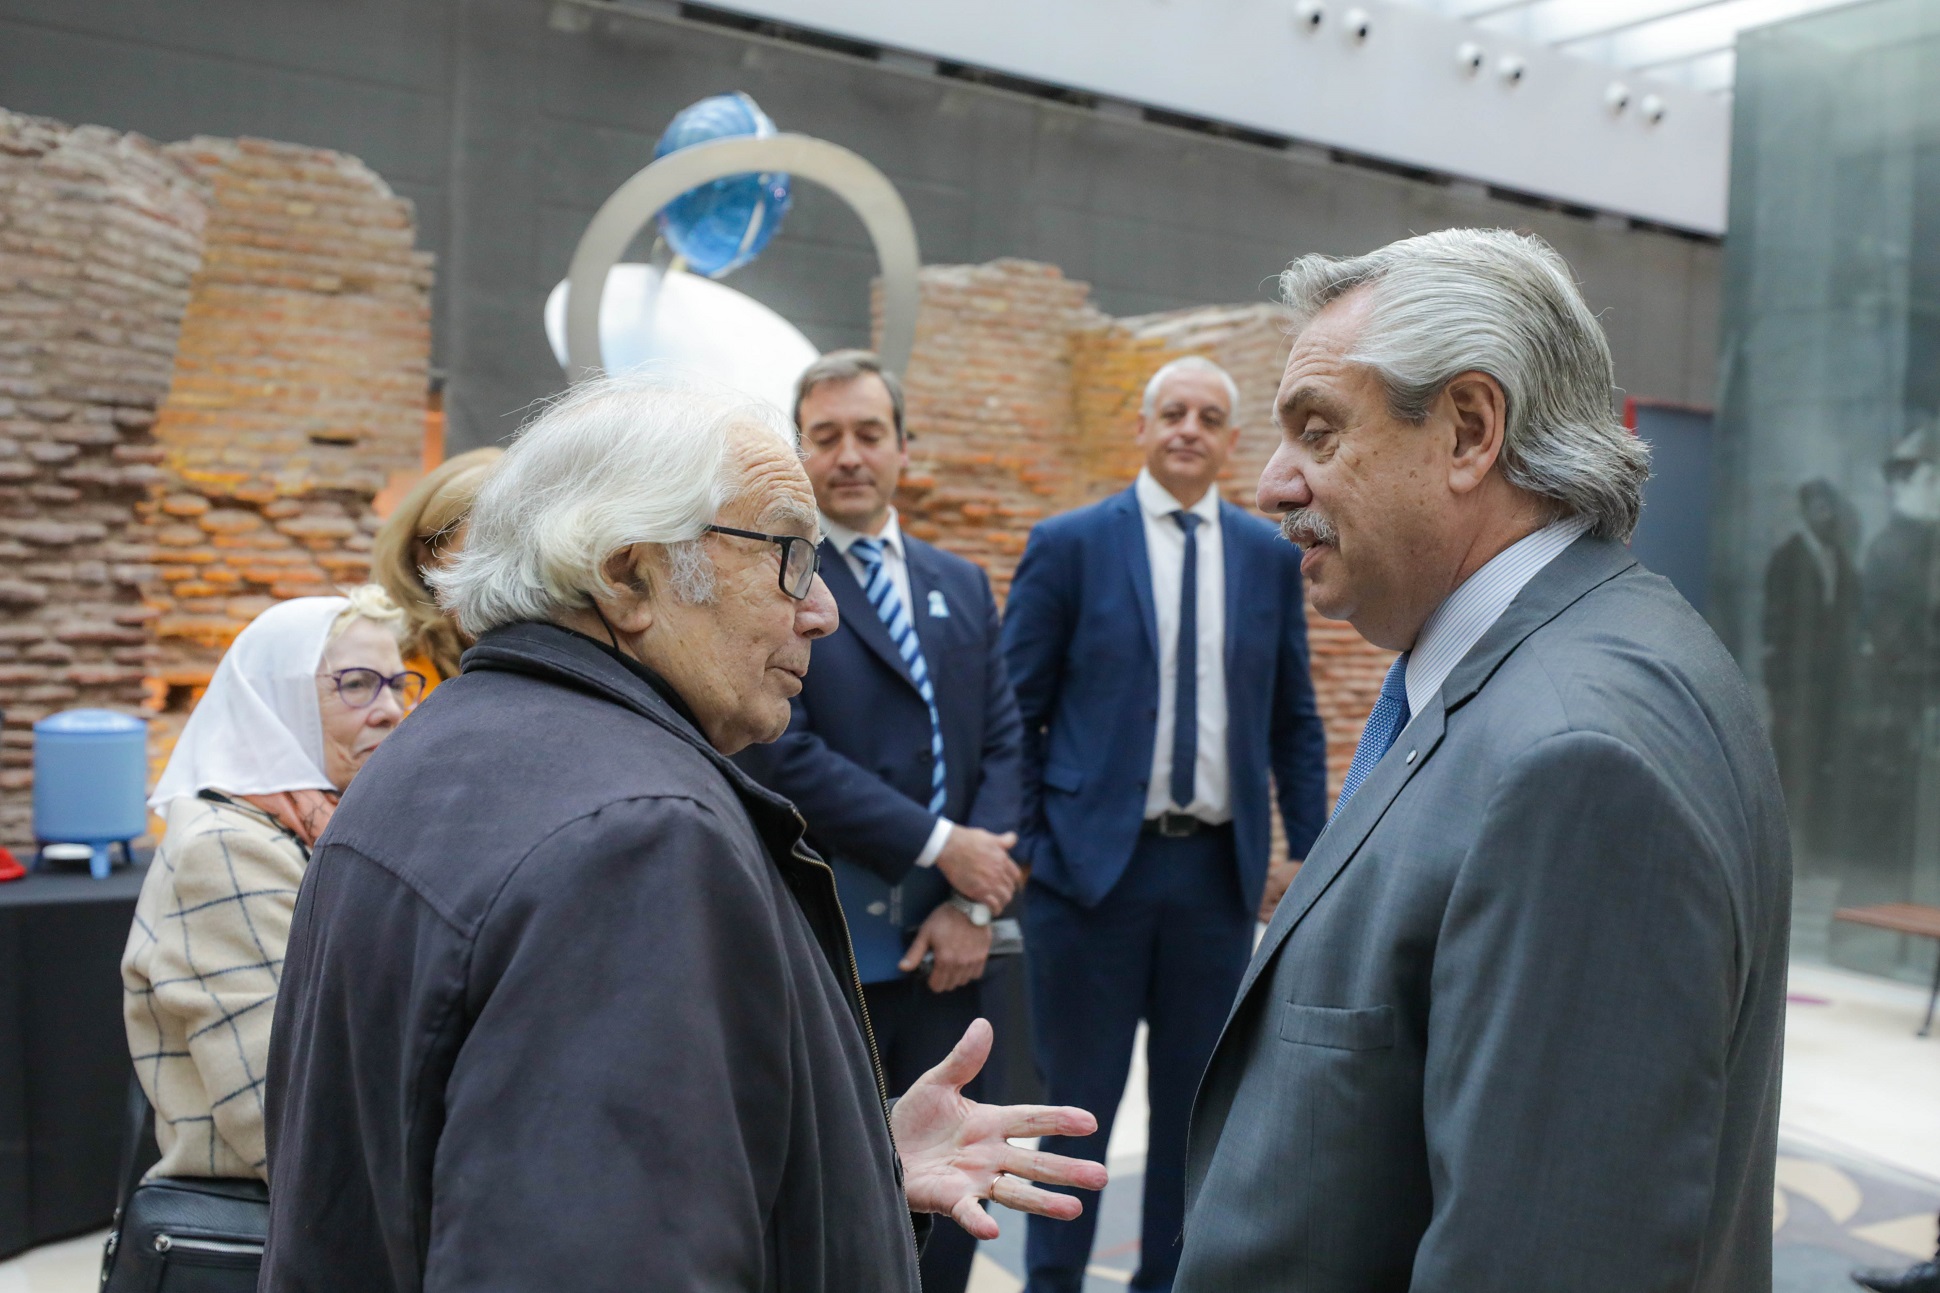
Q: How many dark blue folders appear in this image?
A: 1